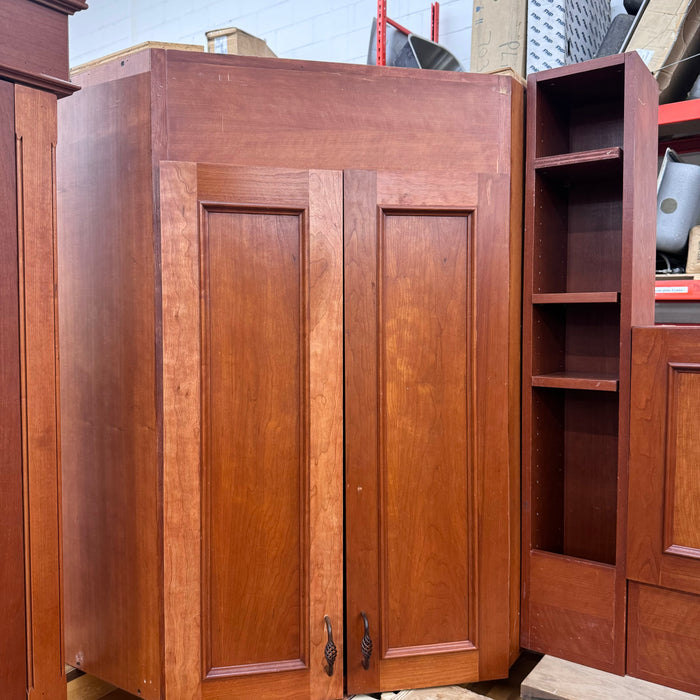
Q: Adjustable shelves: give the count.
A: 3